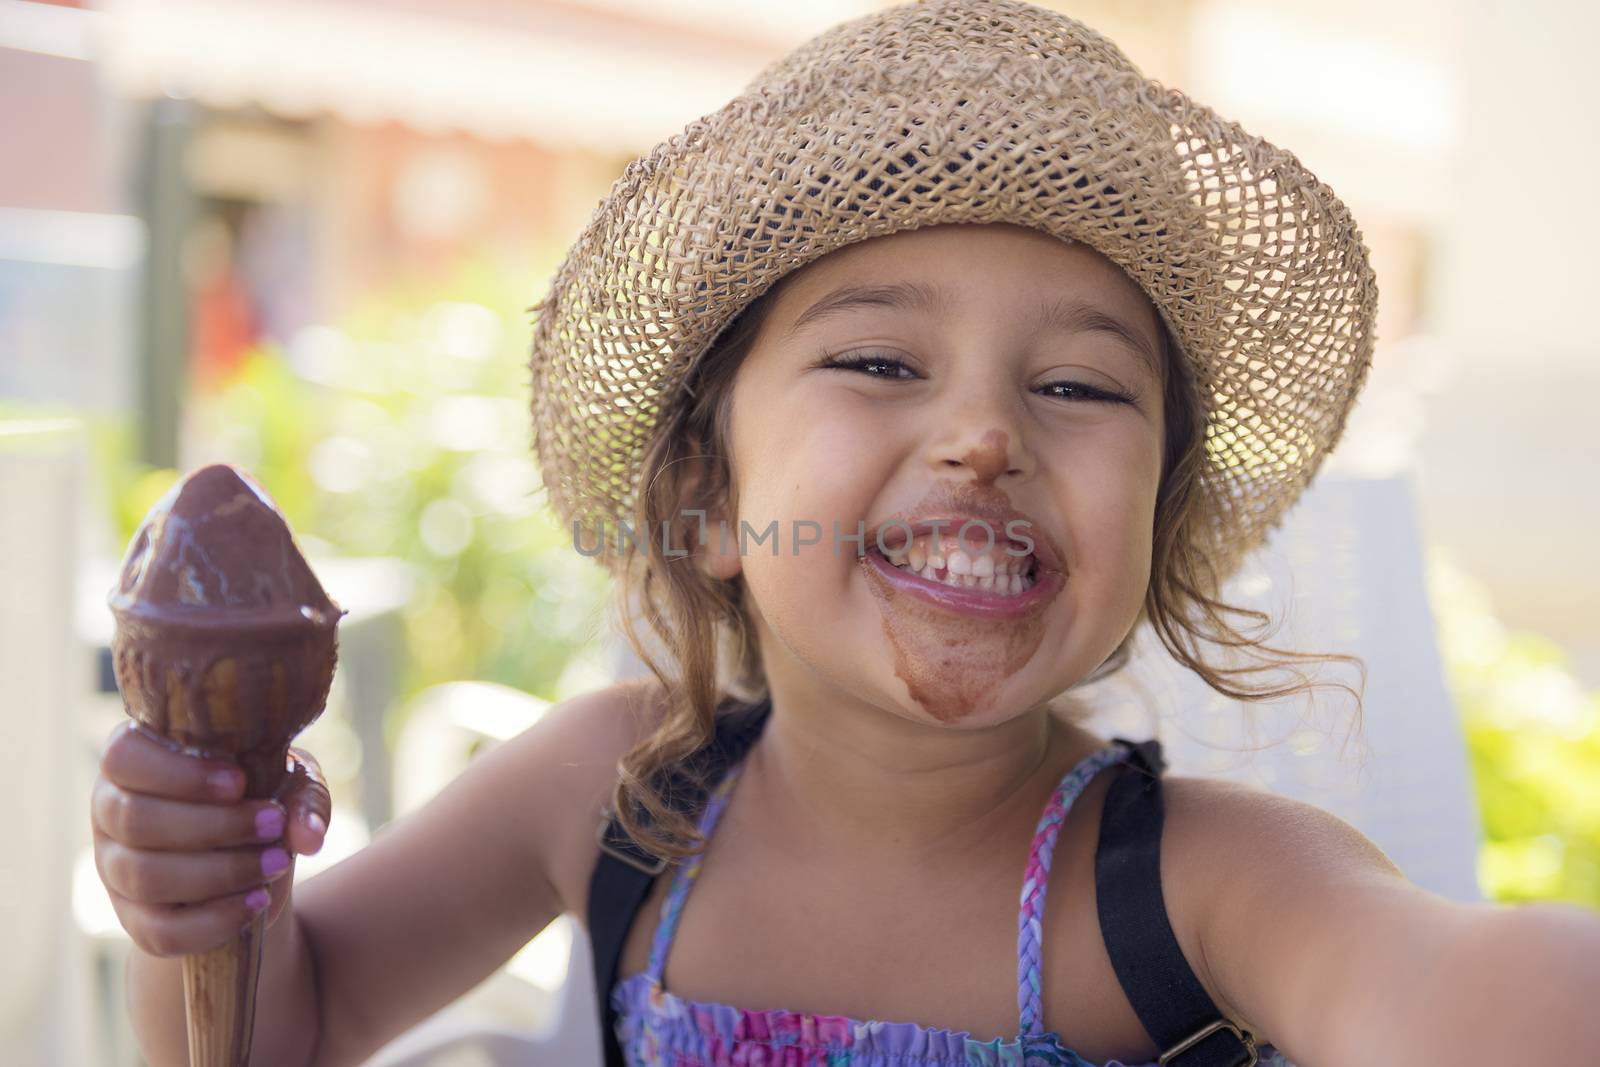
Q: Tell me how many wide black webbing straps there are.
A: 2